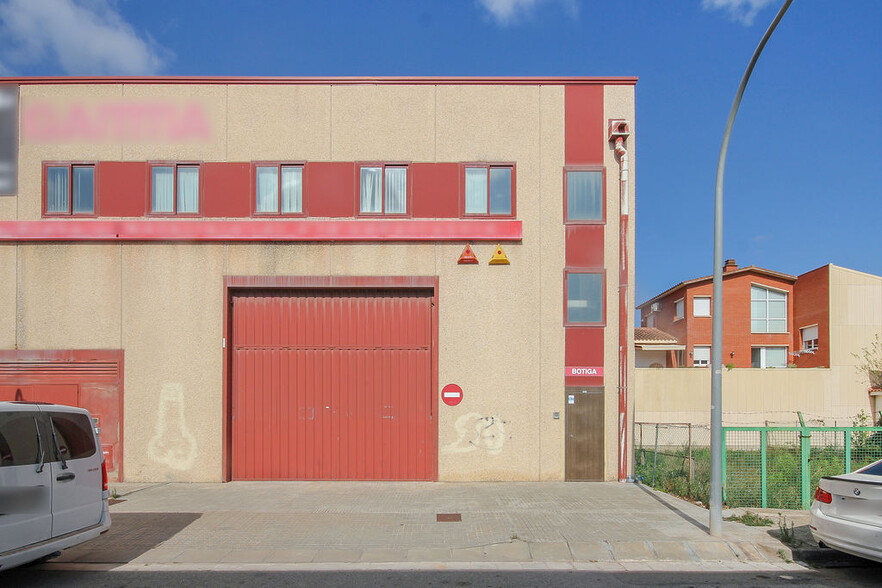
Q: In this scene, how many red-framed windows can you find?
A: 7